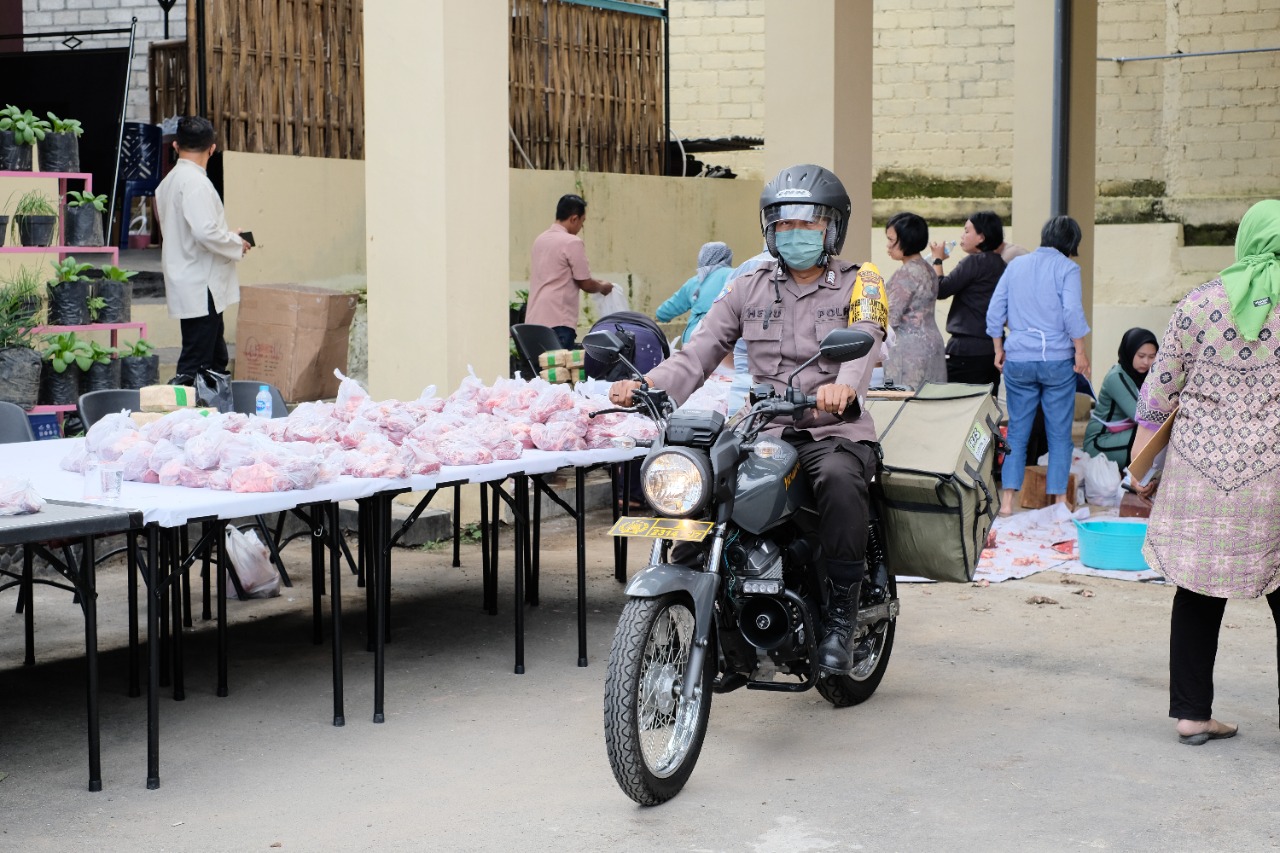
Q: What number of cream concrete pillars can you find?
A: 3